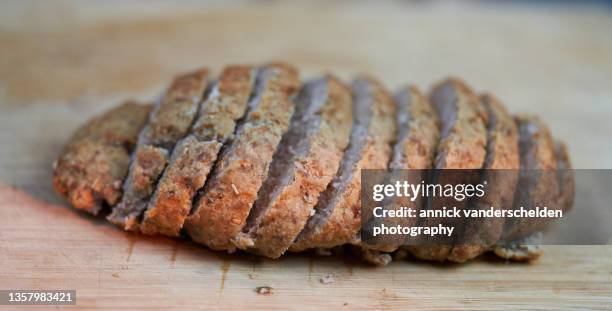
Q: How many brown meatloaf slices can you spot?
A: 11